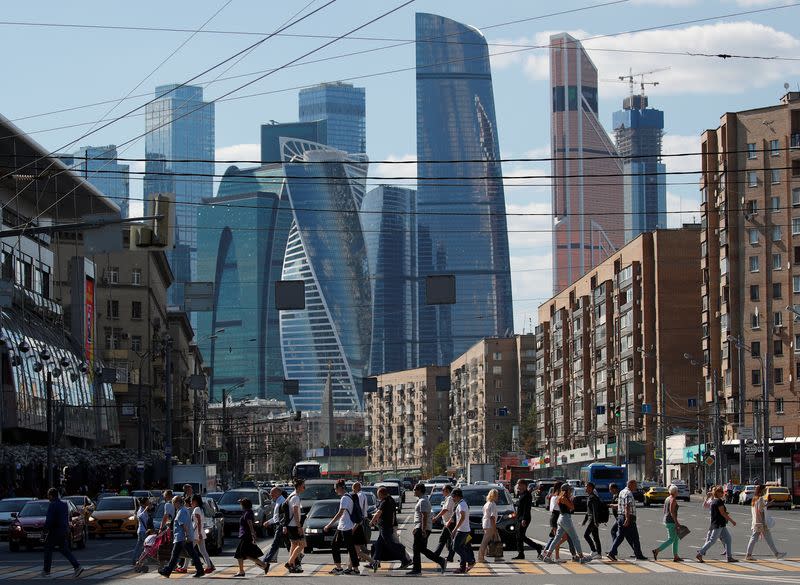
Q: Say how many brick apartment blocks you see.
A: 4